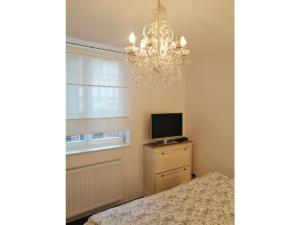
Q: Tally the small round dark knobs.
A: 4